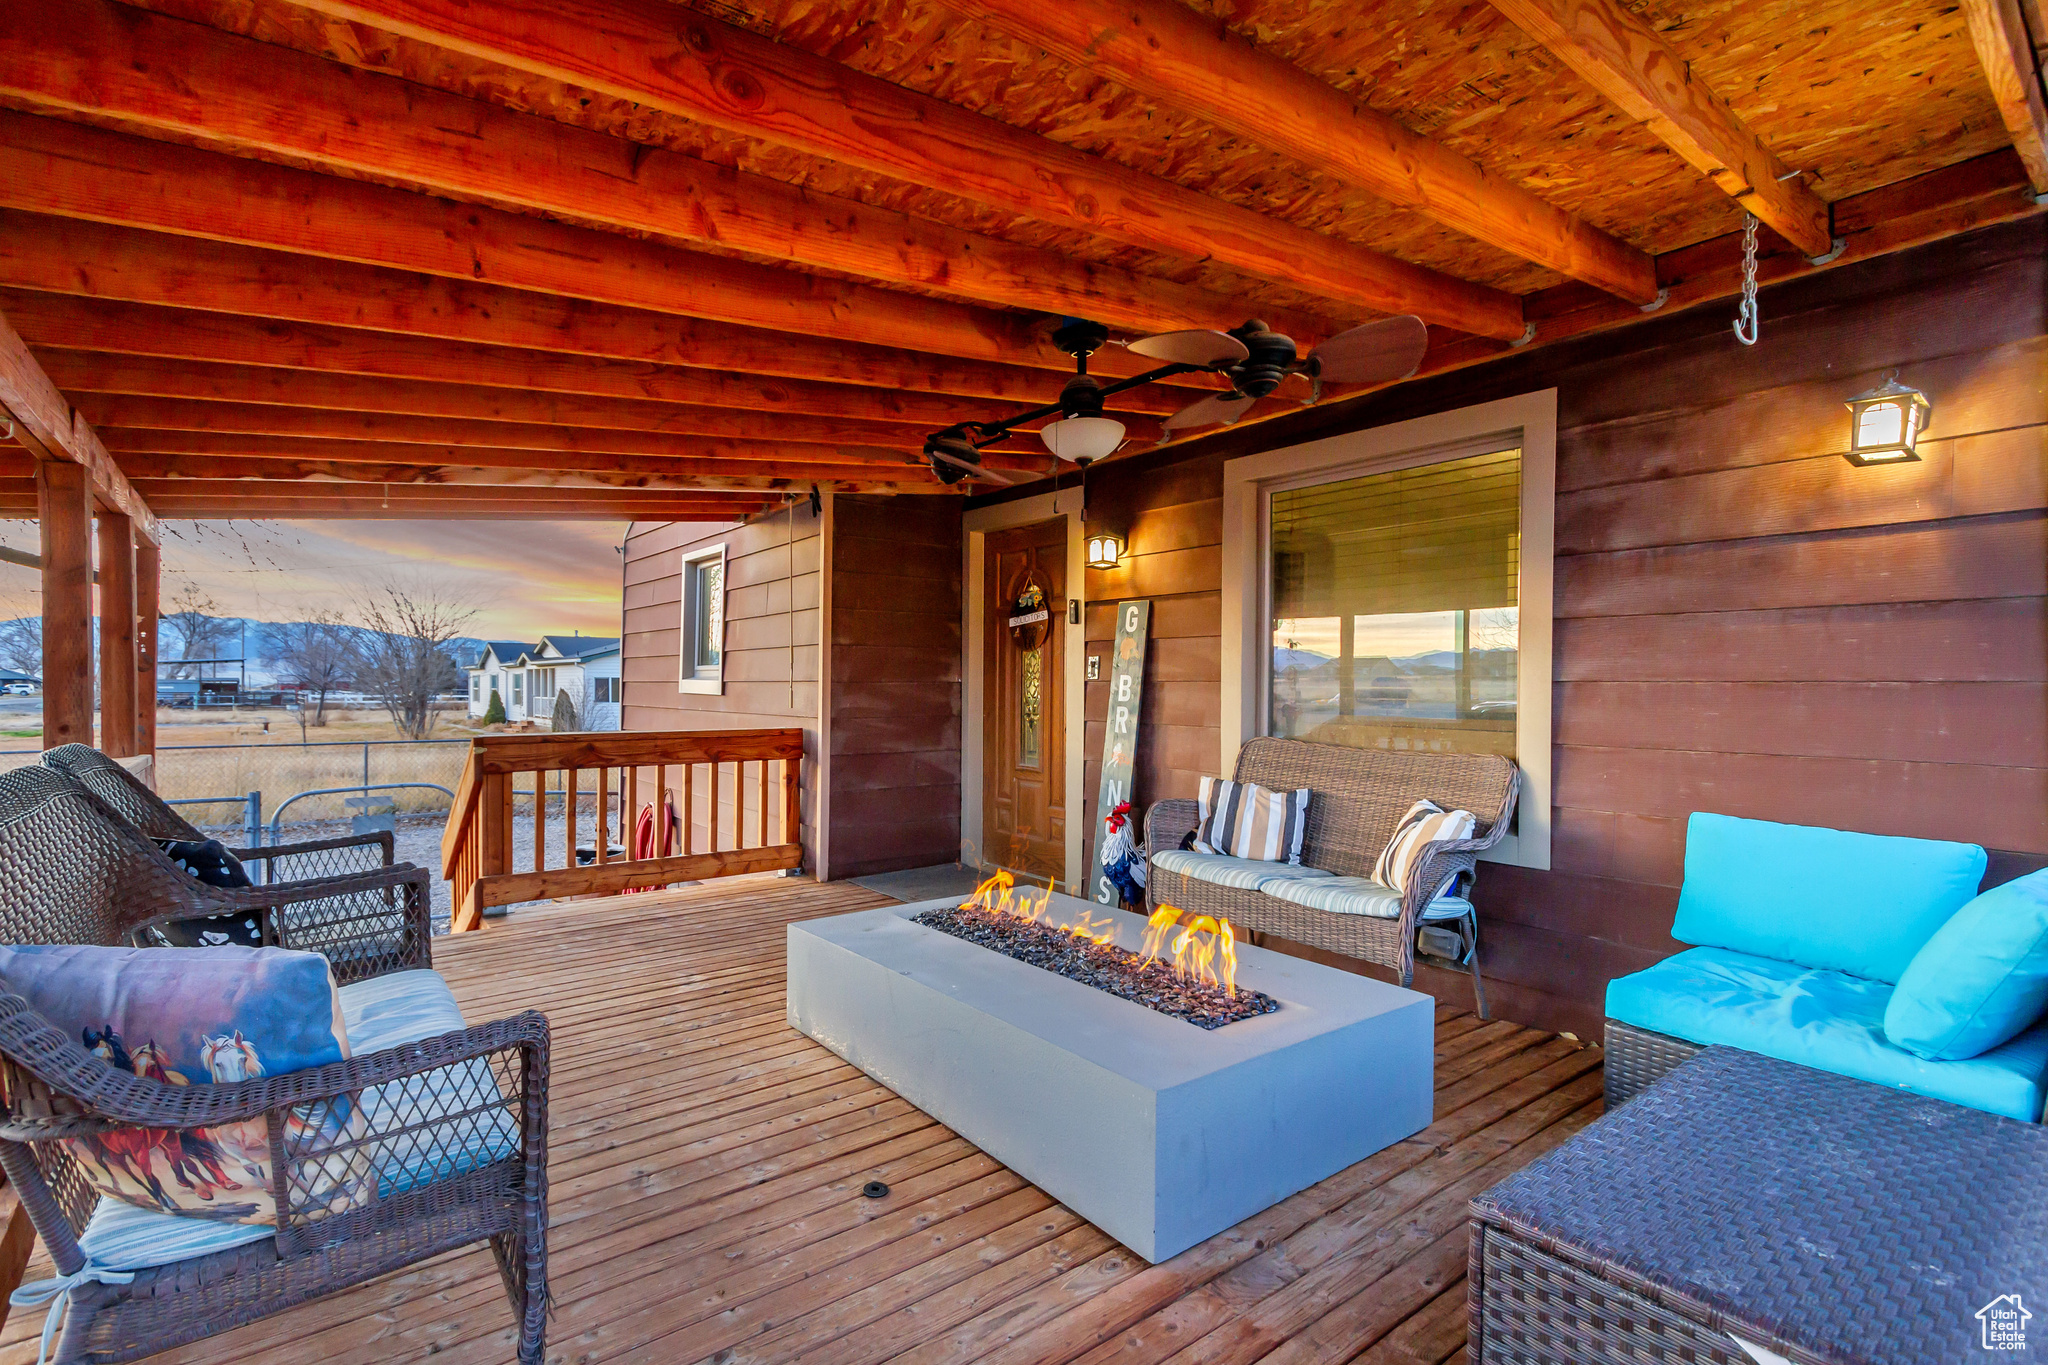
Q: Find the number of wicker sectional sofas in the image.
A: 1